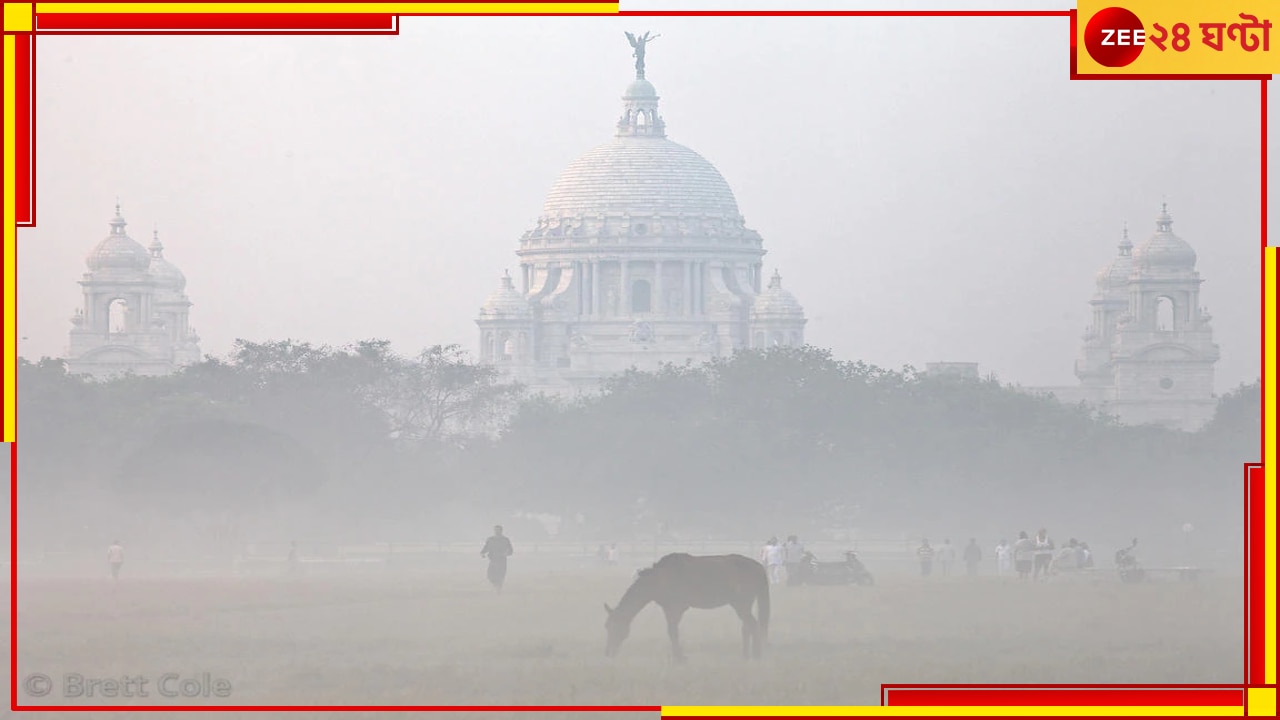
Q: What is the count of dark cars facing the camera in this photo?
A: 0